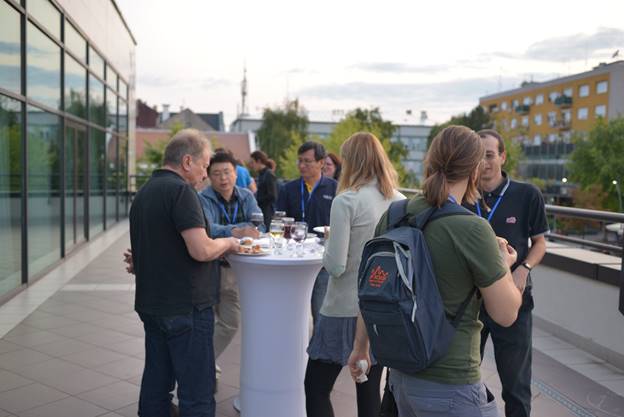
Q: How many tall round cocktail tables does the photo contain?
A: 1